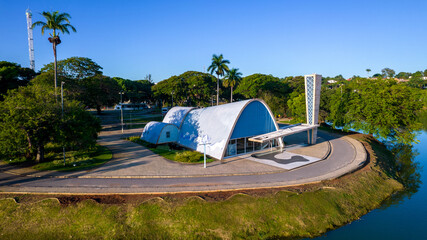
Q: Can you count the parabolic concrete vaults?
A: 3